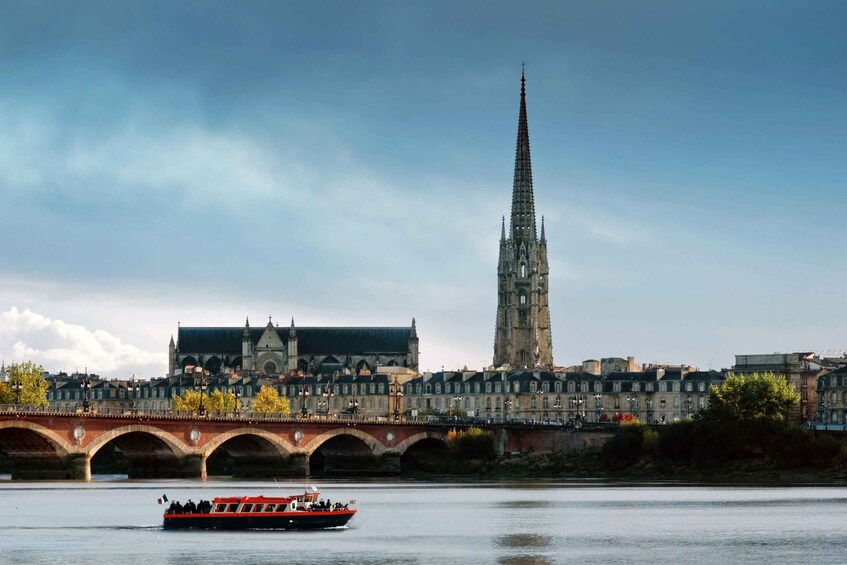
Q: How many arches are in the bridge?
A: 5